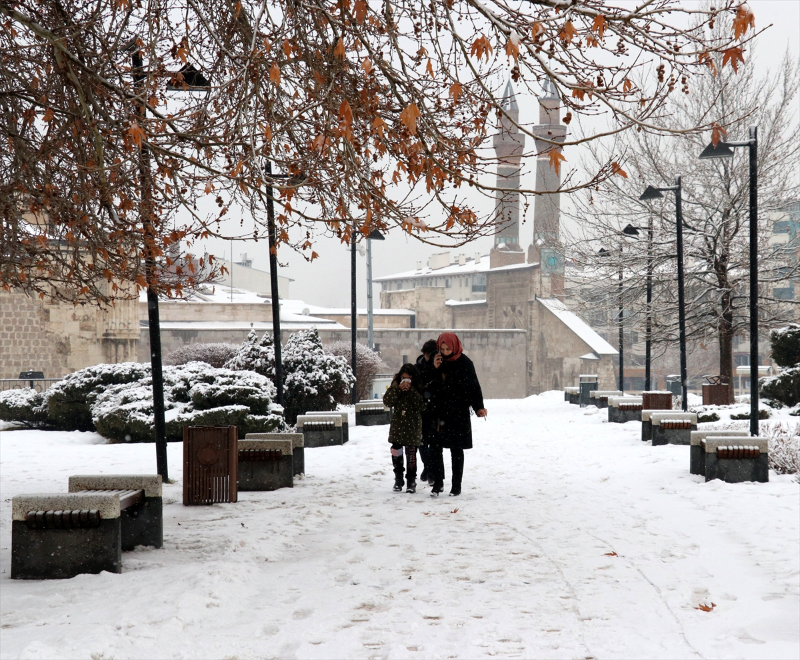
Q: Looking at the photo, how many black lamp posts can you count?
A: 7